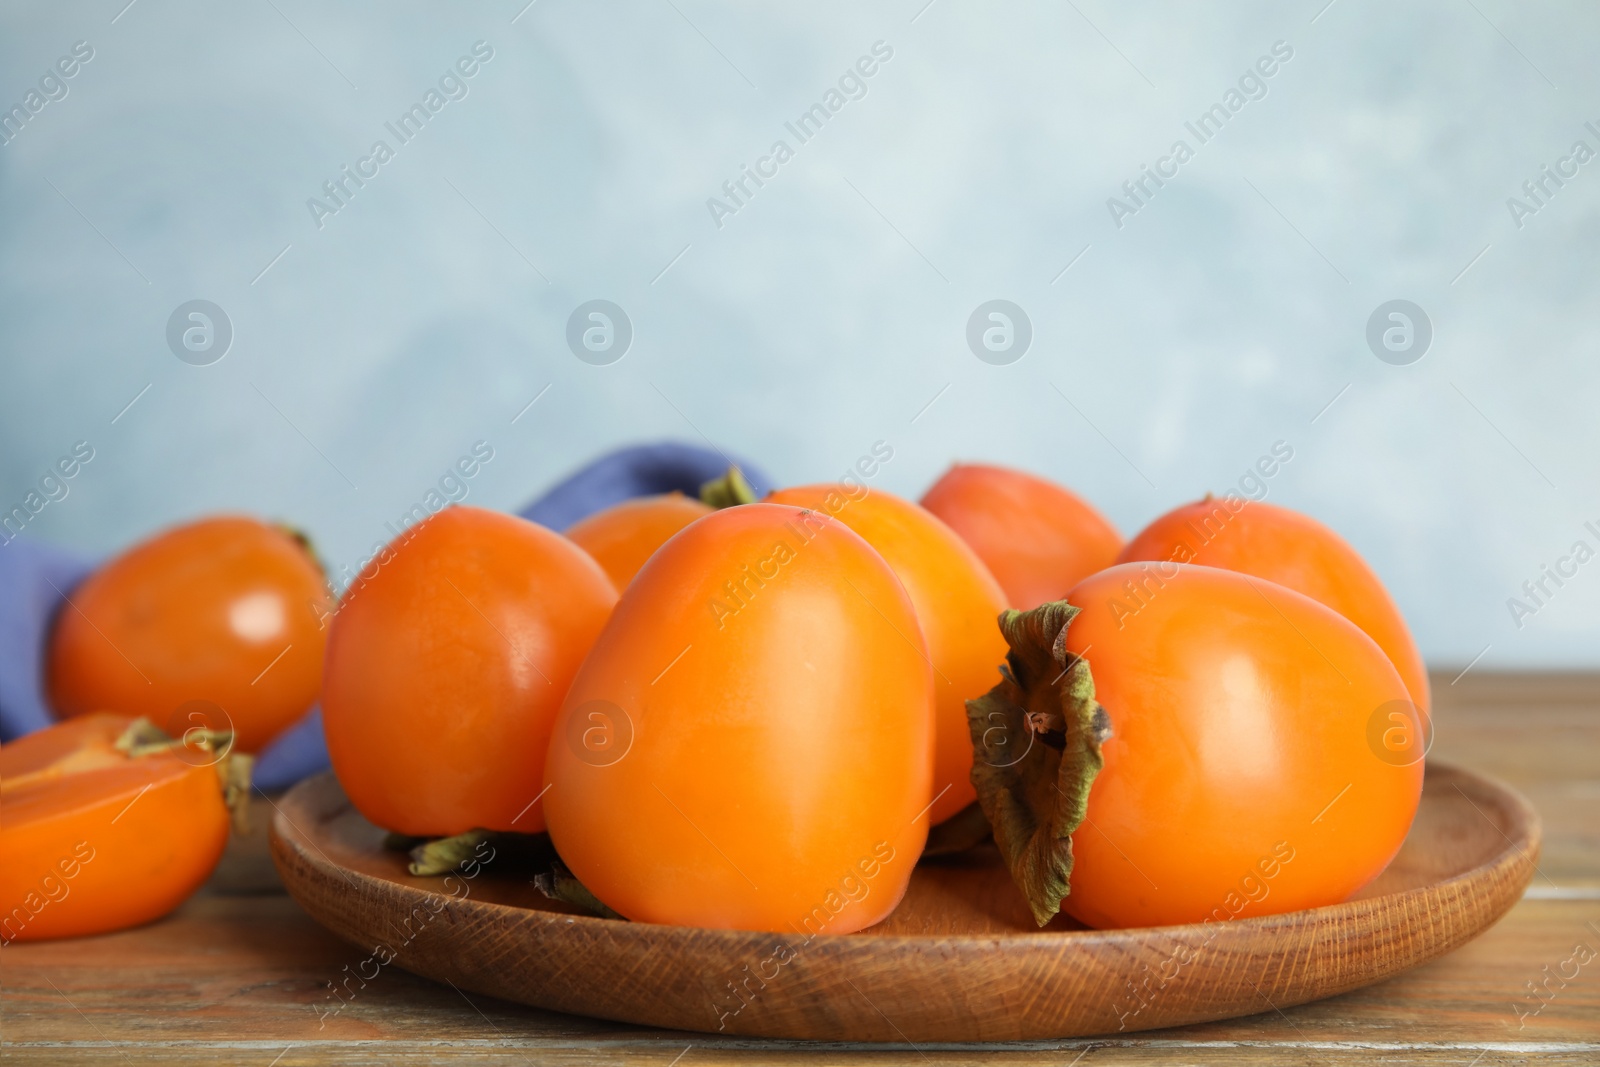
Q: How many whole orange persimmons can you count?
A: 8